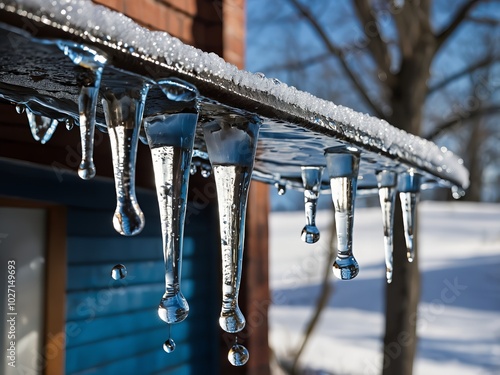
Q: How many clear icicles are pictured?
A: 8